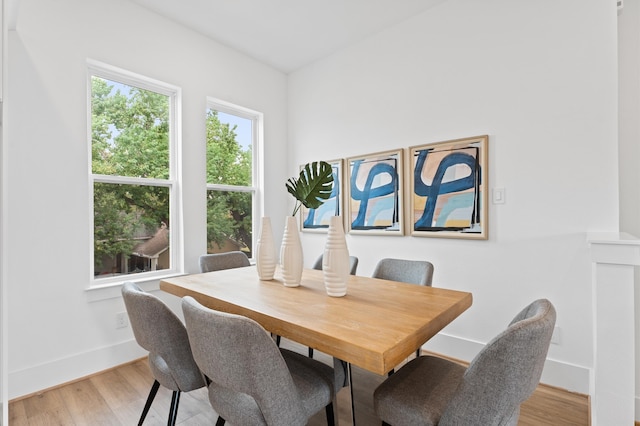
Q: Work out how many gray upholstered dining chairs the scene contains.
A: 6